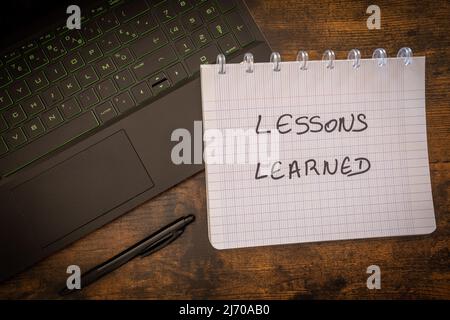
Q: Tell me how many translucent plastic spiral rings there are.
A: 8